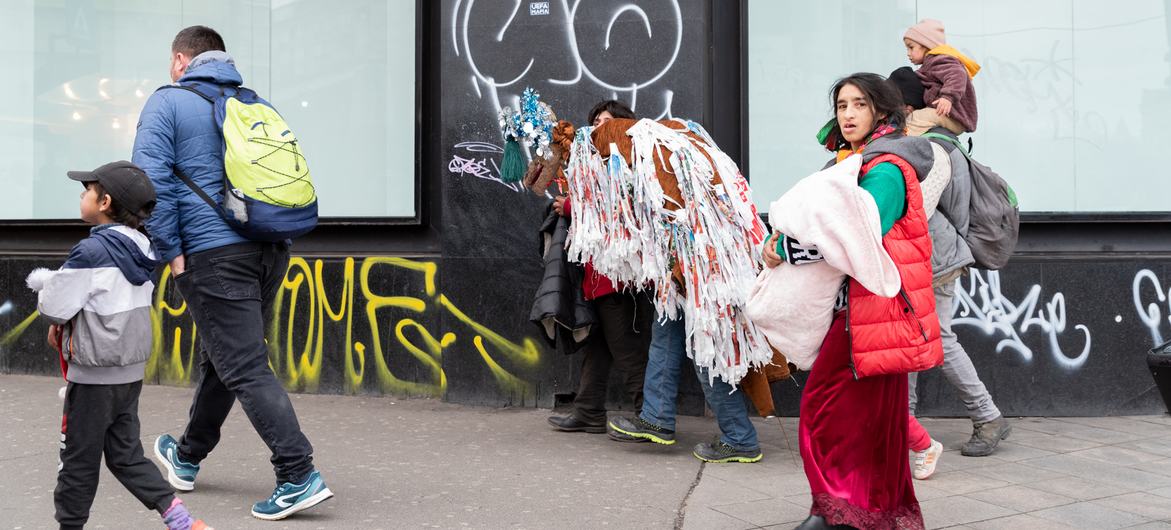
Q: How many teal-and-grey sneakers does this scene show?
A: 2